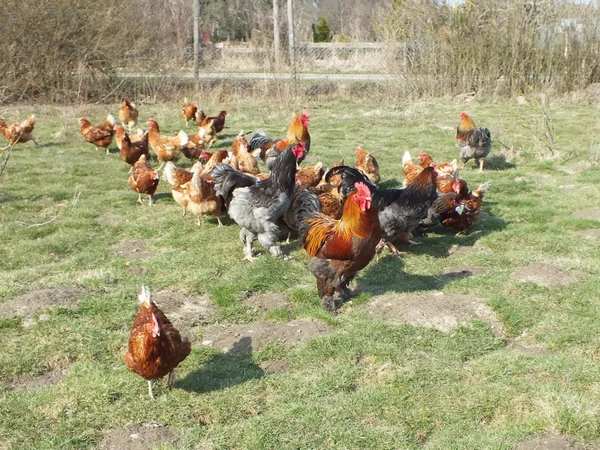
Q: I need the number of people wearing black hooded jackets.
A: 0